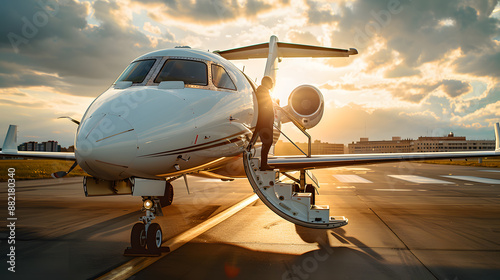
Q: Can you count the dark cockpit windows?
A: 3